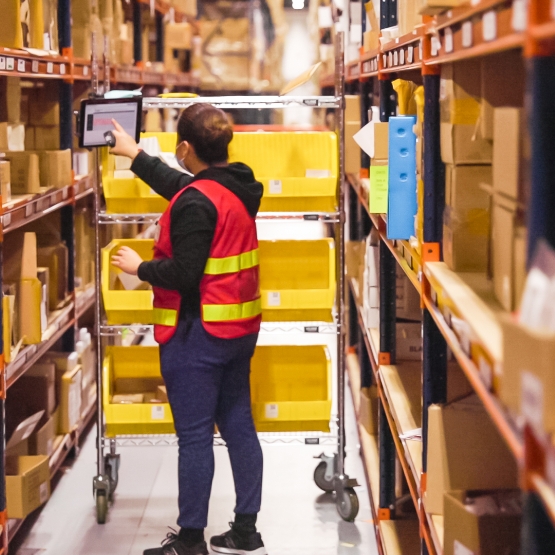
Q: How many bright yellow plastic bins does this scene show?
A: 6